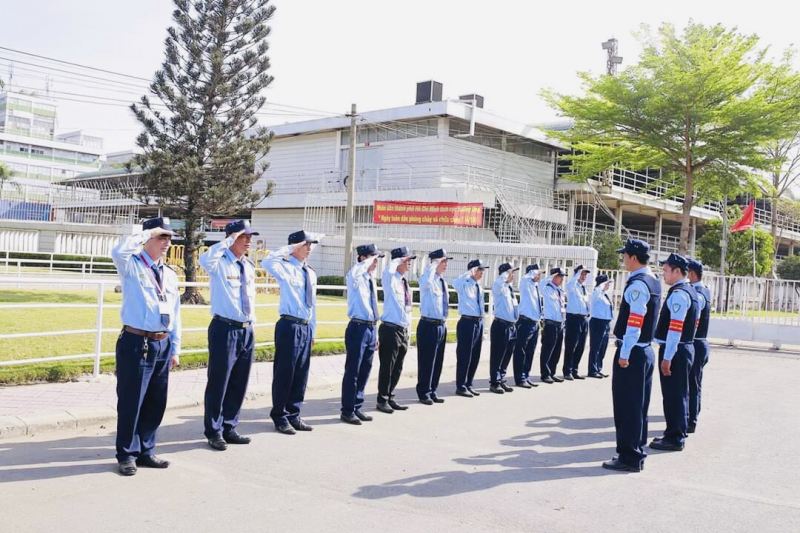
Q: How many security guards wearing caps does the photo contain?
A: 15